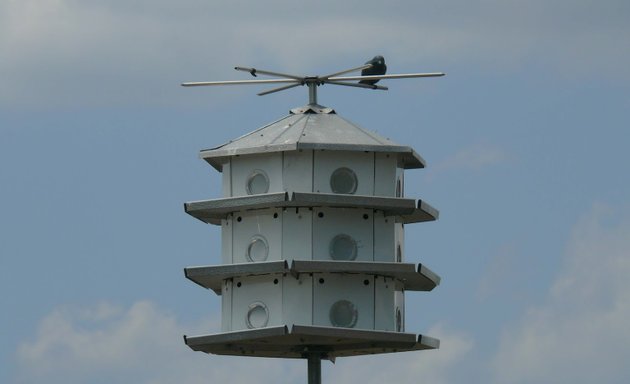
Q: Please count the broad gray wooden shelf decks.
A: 3